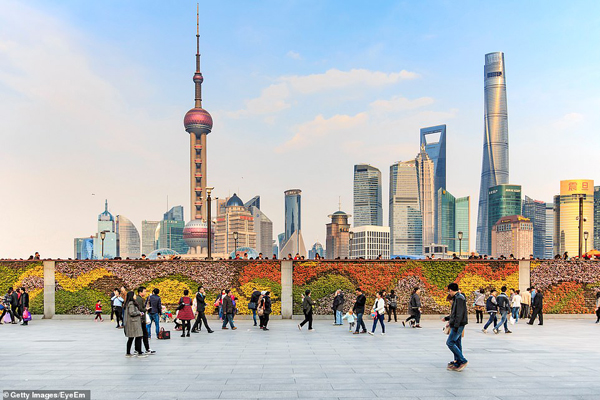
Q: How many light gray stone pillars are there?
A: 3